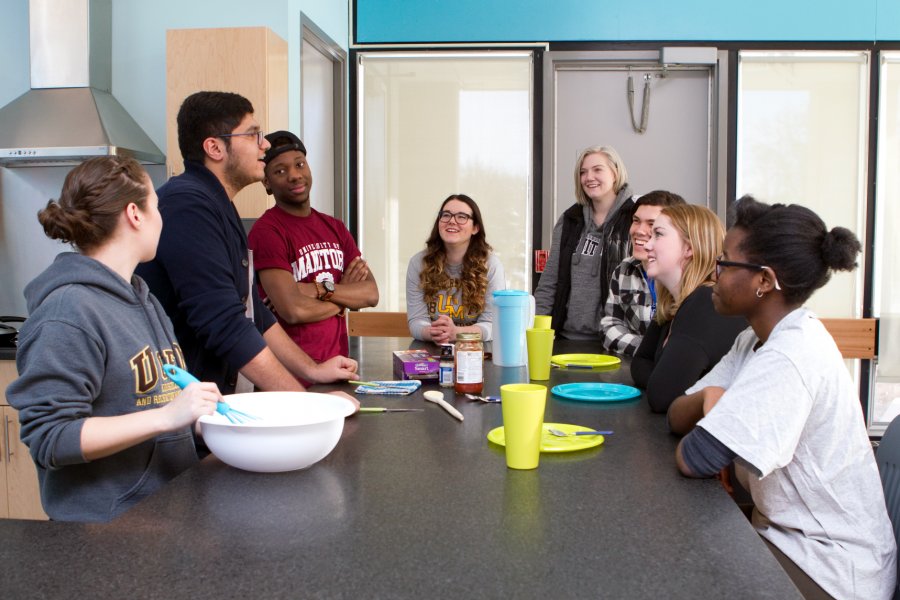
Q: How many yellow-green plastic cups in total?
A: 3